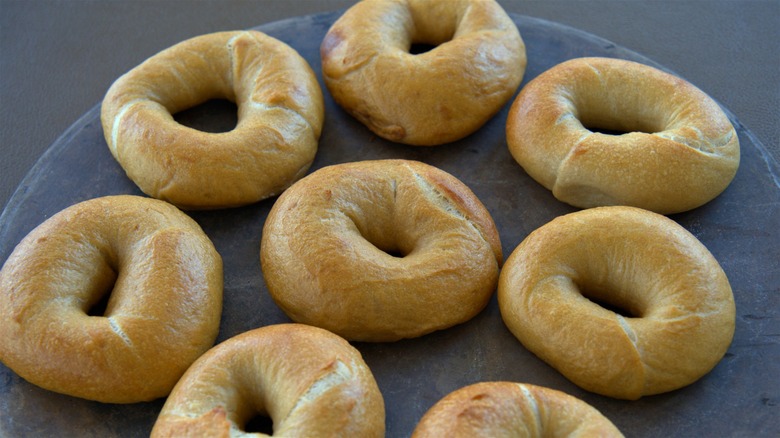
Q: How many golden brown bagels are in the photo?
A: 8